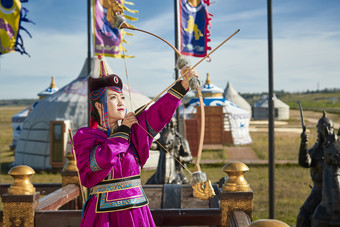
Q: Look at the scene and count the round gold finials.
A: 4